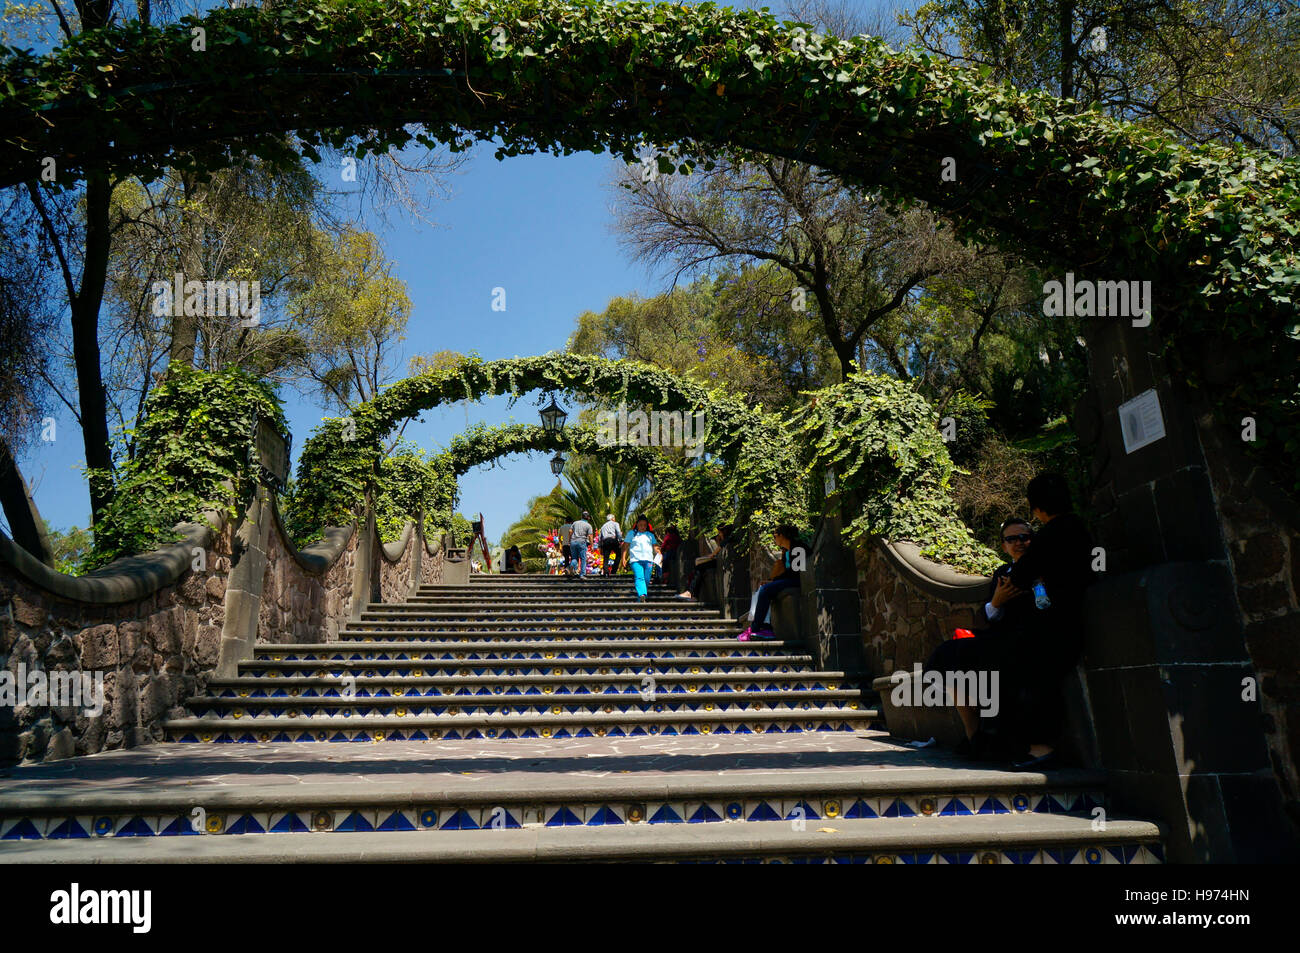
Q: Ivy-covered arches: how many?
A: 3